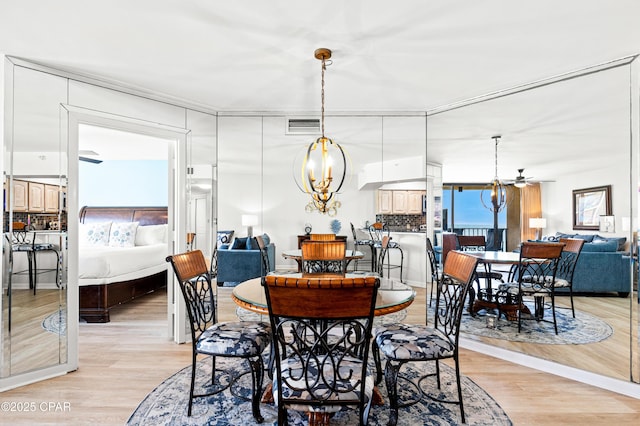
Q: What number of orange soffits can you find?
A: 0